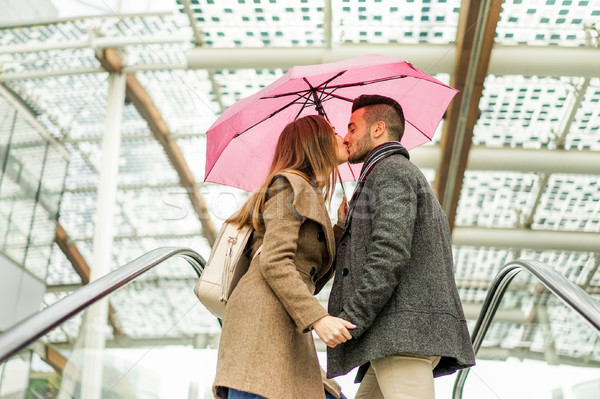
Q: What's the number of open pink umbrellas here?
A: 1